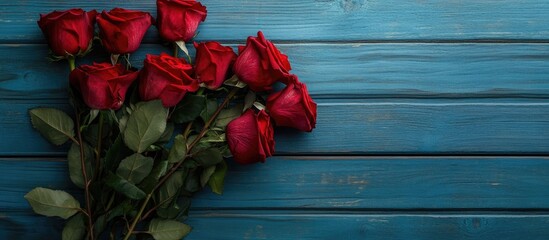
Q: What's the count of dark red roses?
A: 9